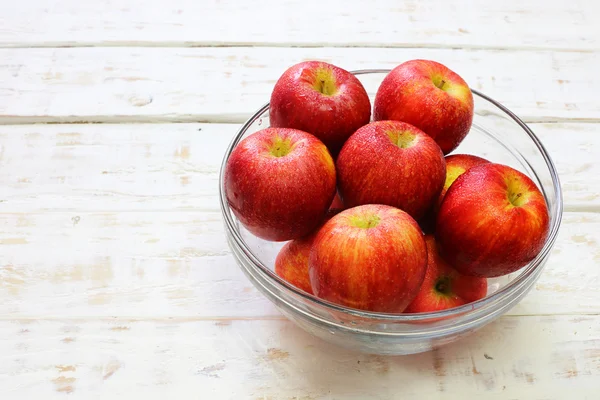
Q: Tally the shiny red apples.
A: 9